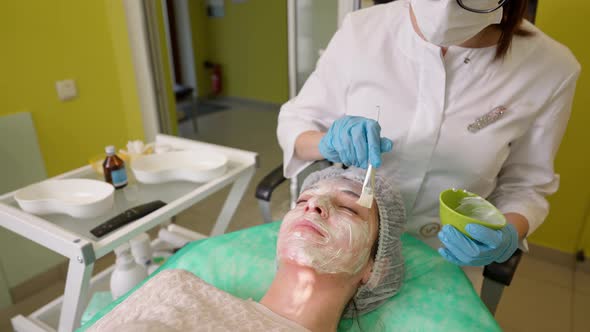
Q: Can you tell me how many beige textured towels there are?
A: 1